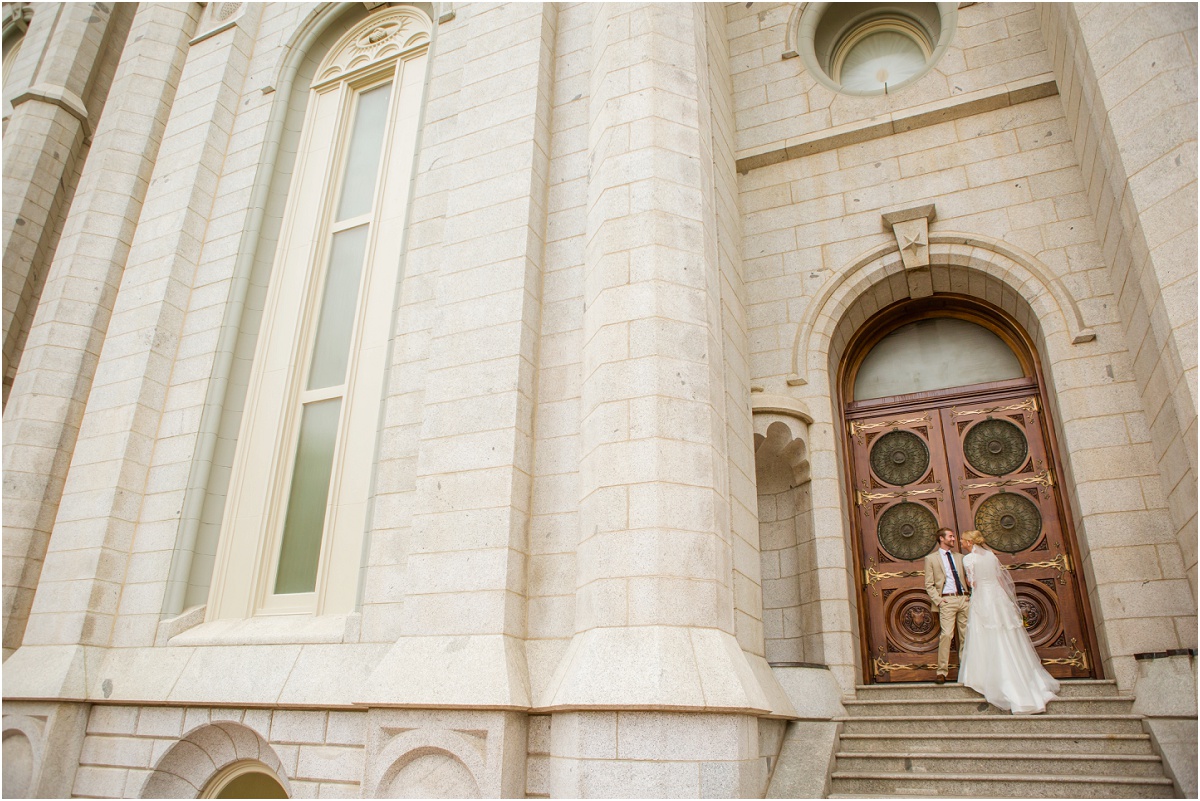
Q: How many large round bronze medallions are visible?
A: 4